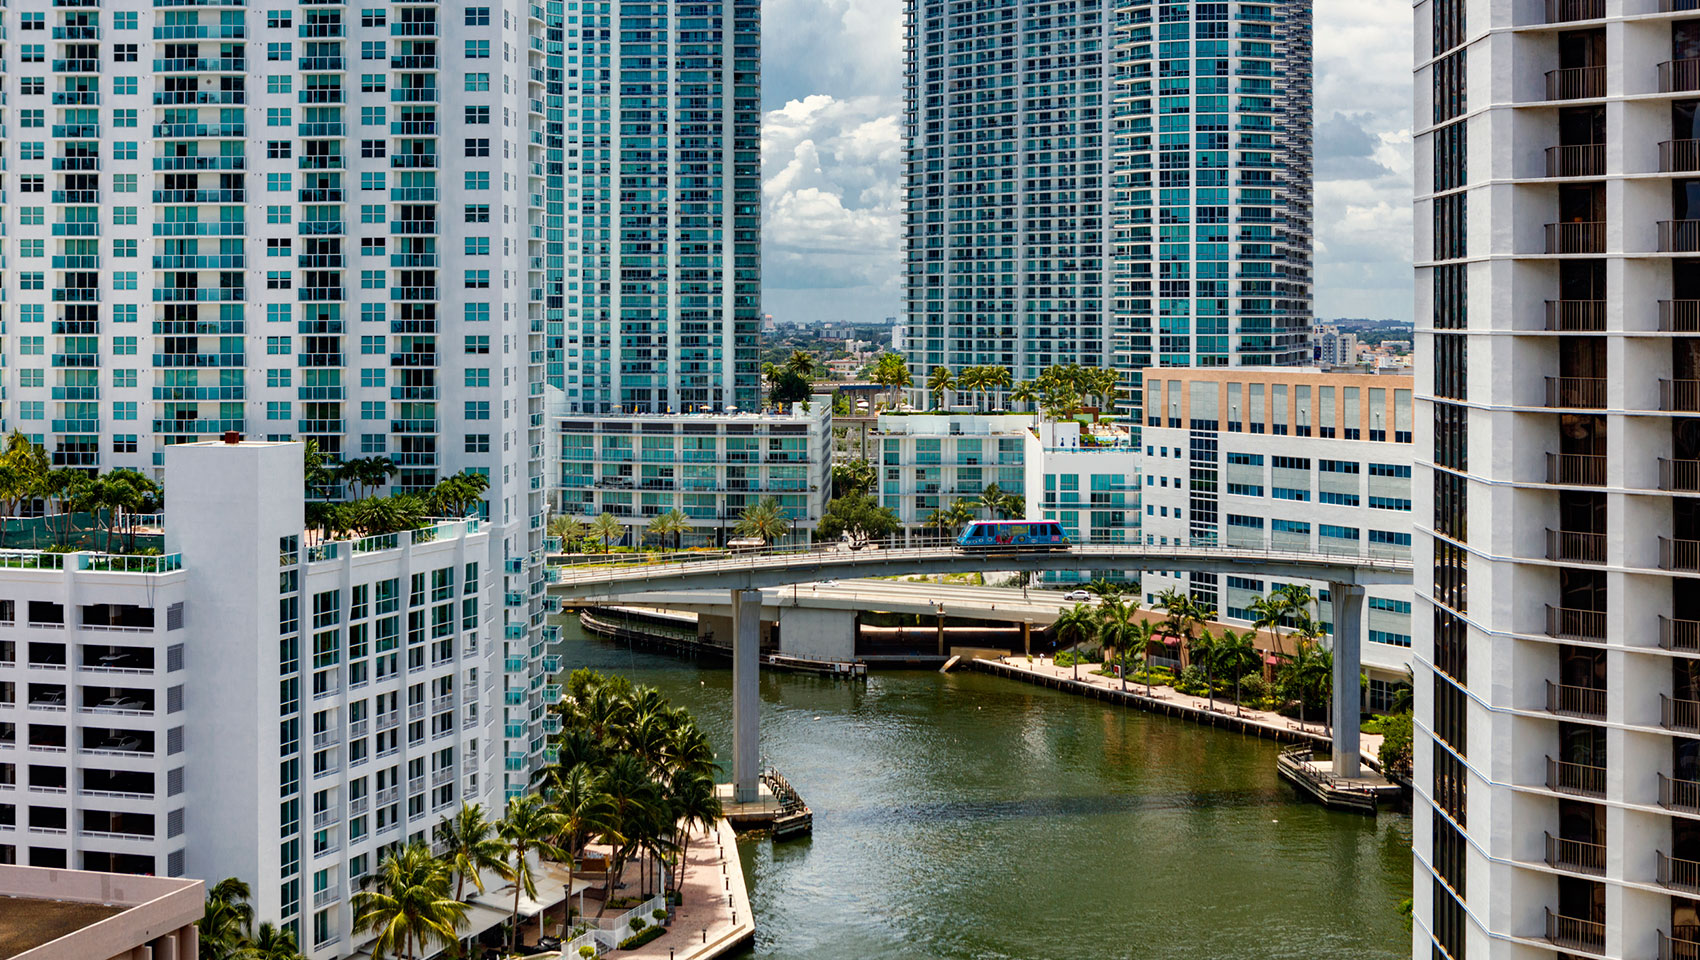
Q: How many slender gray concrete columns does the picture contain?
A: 2